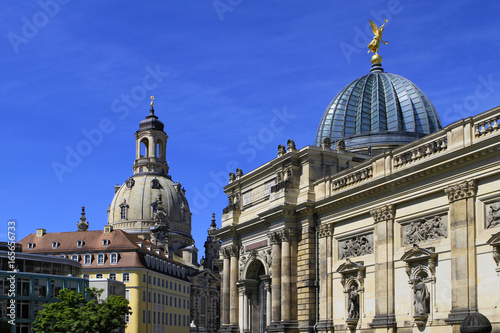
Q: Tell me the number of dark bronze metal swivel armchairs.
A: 0